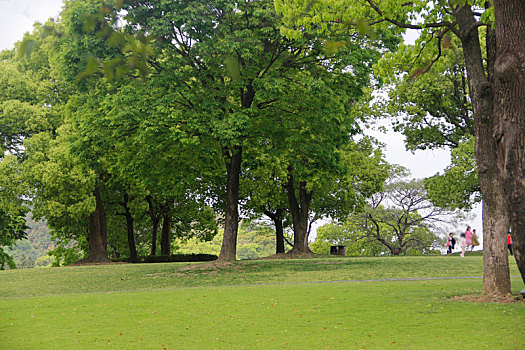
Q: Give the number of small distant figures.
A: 5